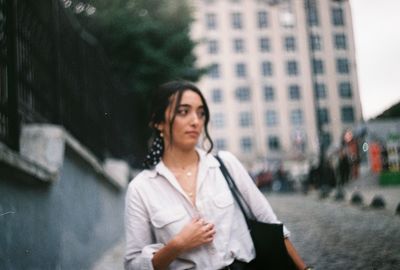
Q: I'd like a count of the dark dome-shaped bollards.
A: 5